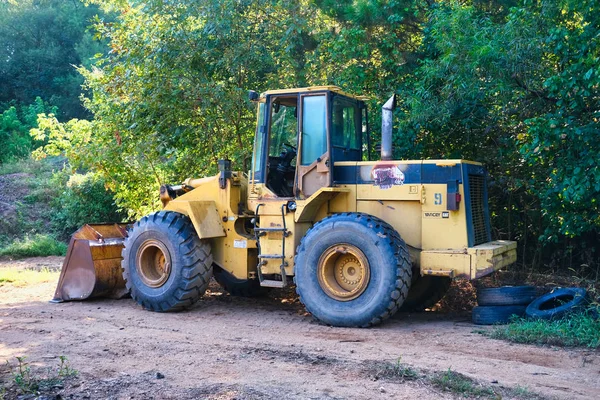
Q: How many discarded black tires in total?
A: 3